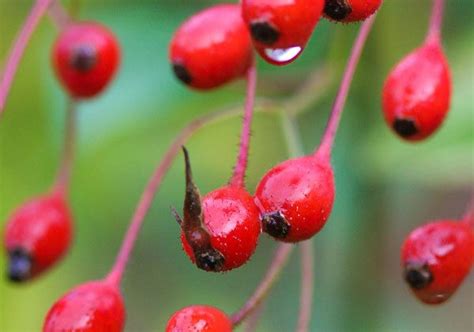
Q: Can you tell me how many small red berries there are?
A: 11